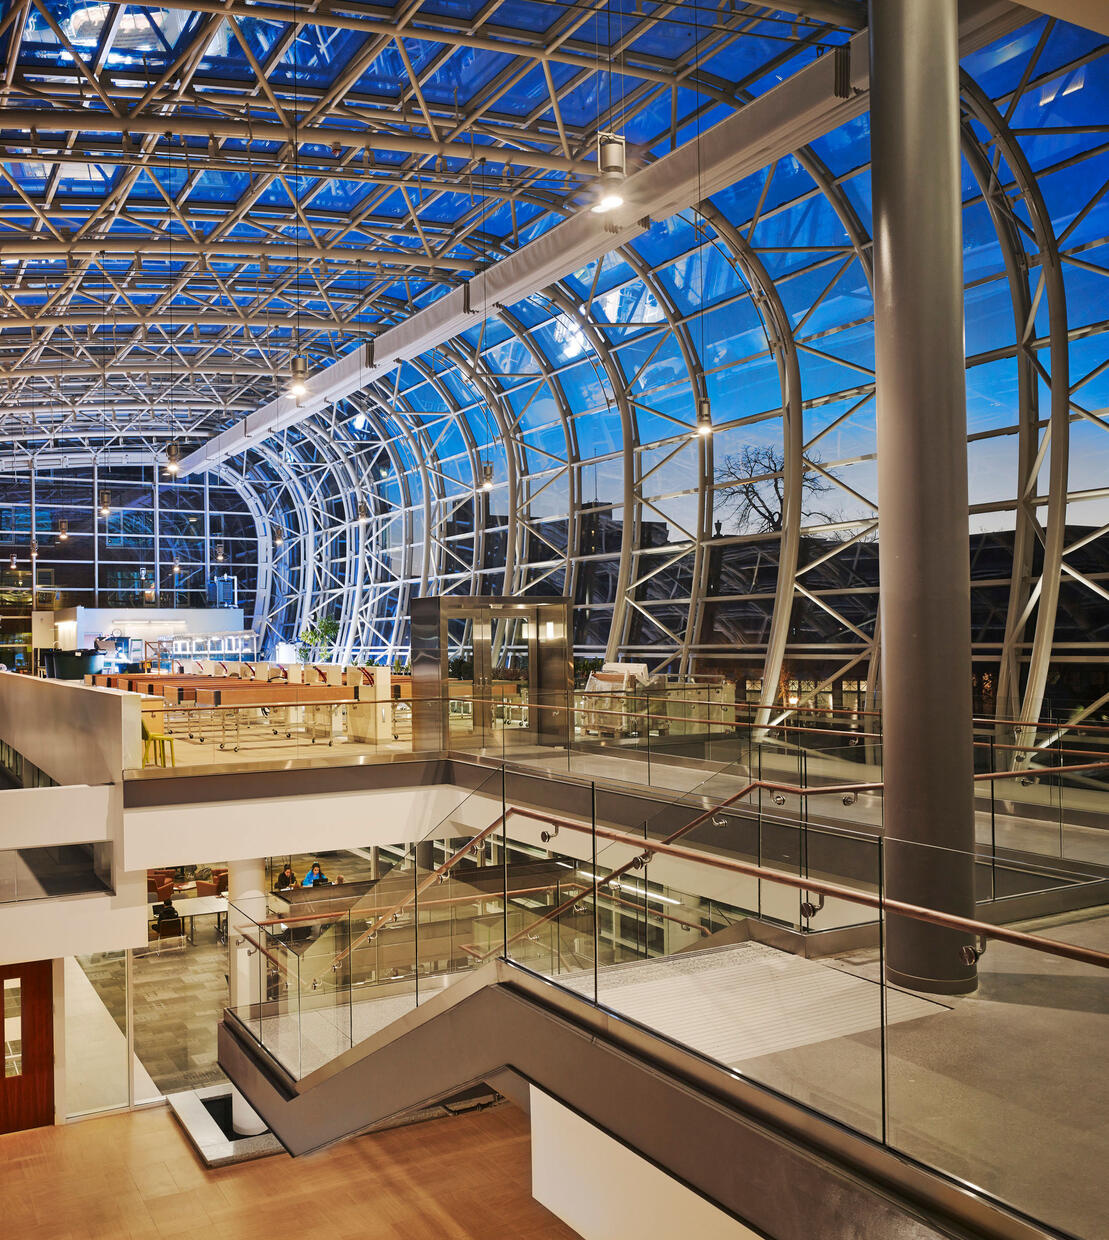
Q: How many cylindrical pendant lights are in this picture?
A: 14